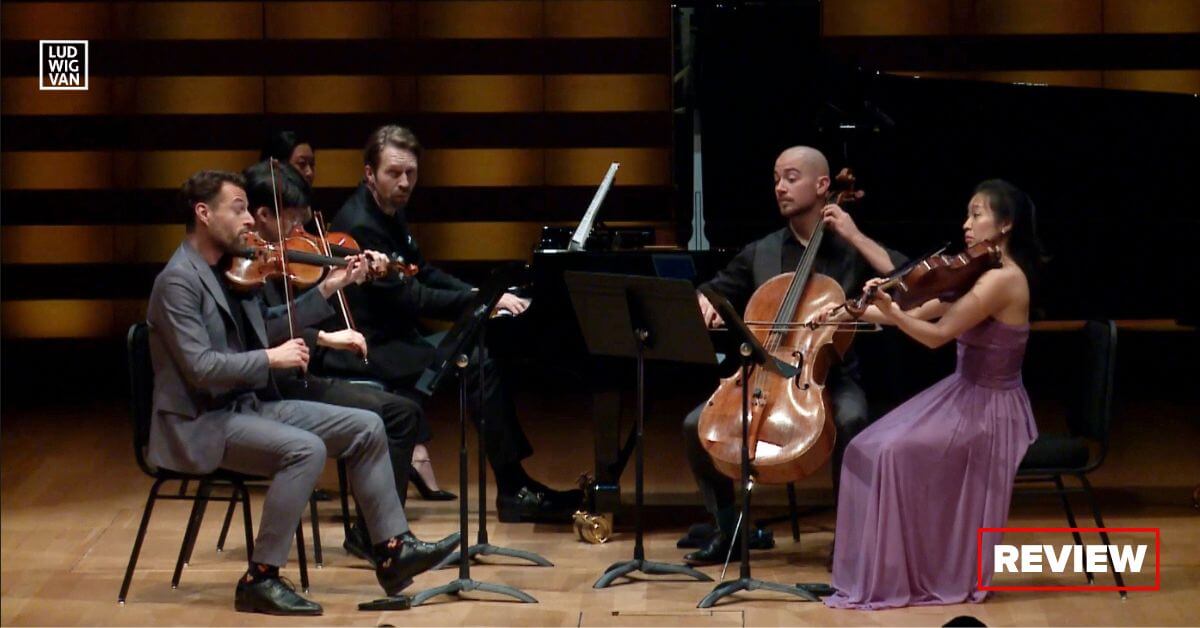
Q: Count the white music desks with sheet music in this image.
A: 1